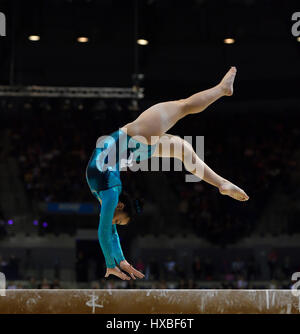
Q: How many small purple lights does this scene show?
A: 3